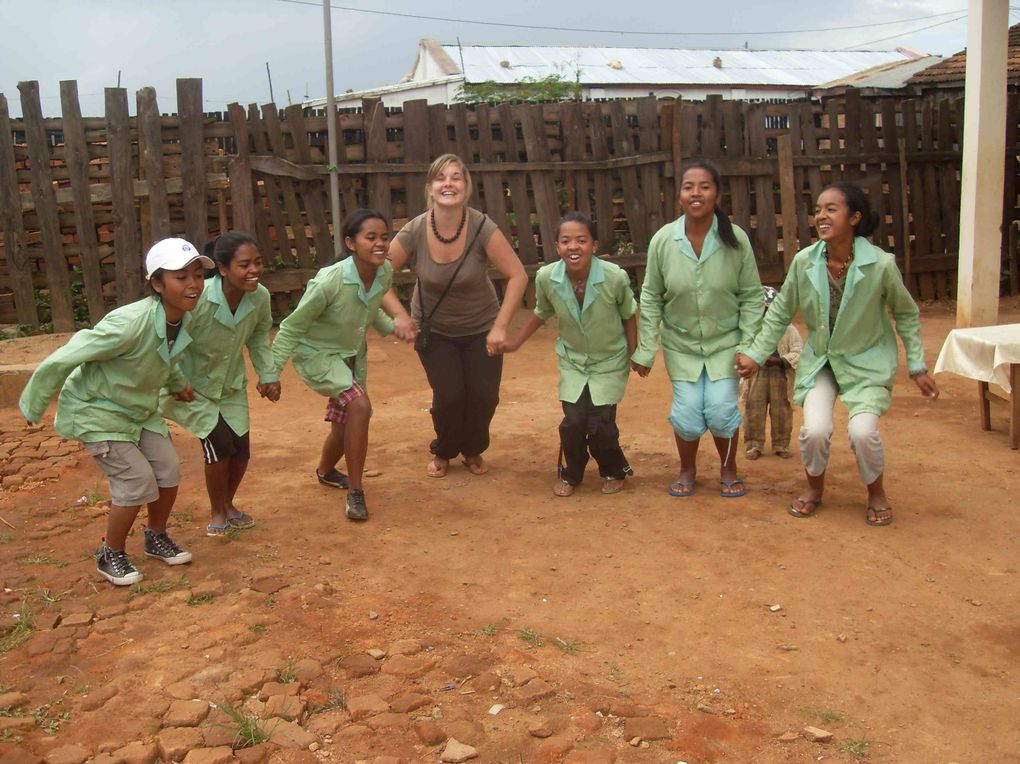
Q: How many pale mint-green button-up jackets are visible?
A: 6